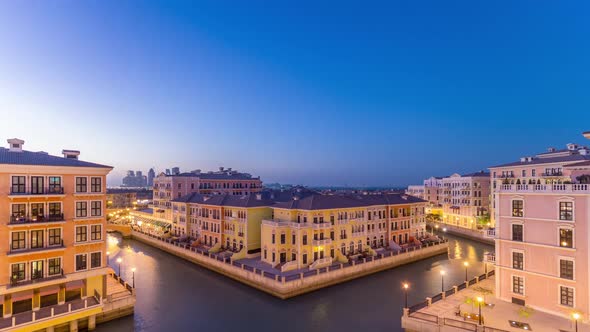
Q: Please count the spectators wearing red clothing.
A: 0